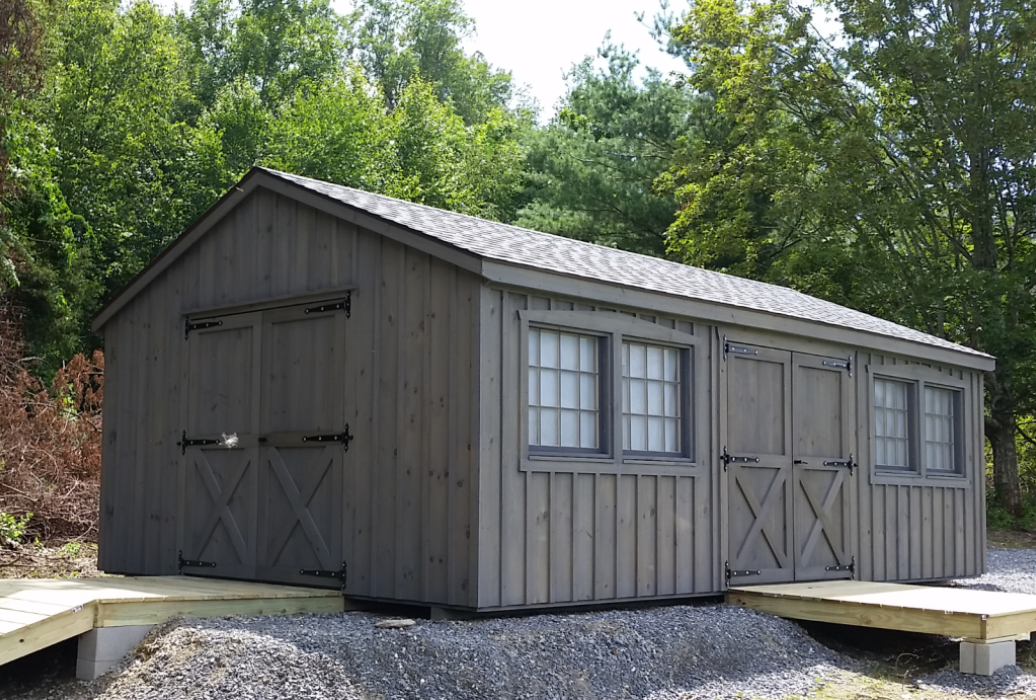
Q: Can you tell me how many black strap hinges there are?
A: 12